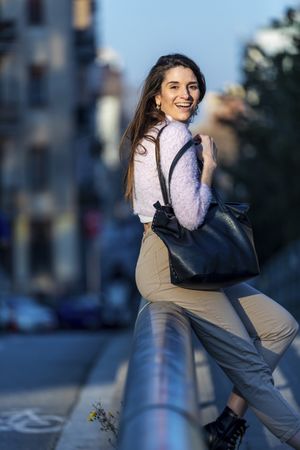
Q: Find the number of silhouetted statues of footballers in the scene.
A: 0